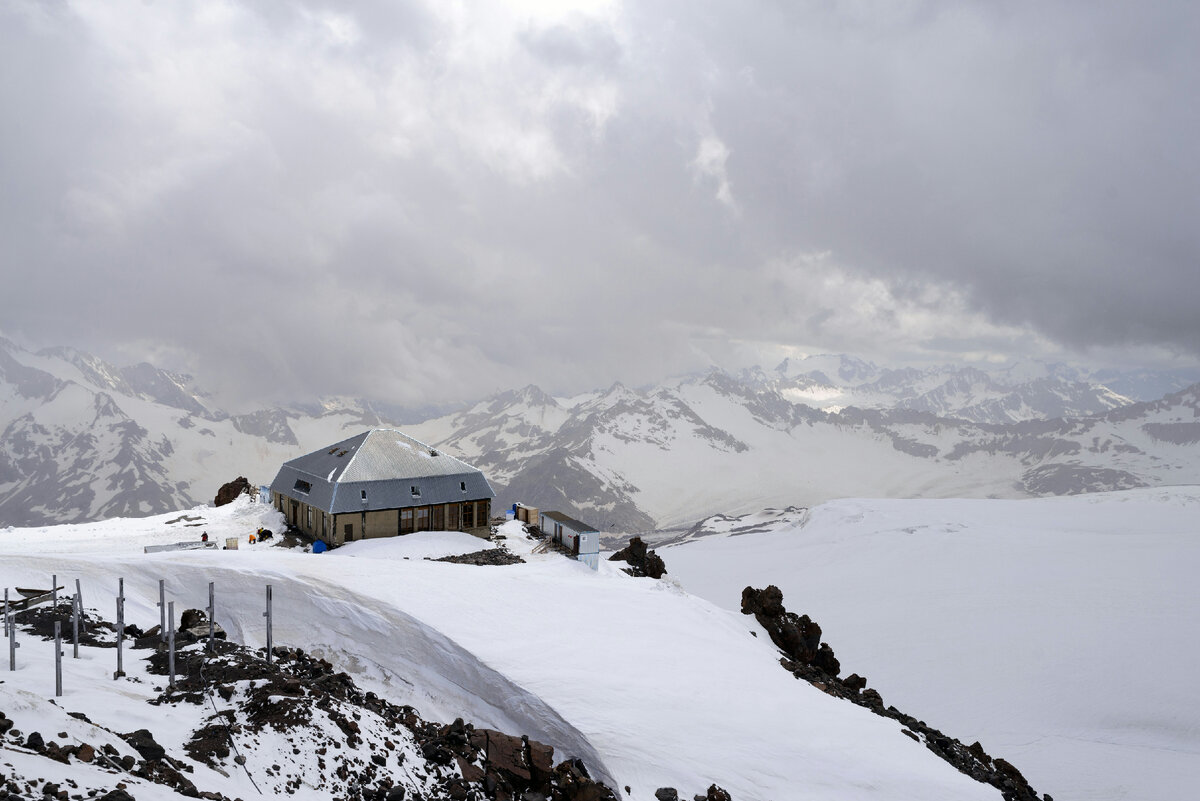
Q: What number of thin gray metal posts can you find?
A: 12